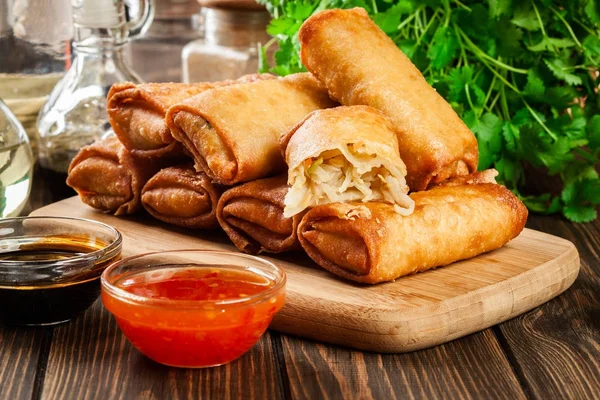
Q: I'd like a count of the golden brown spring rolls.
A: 8